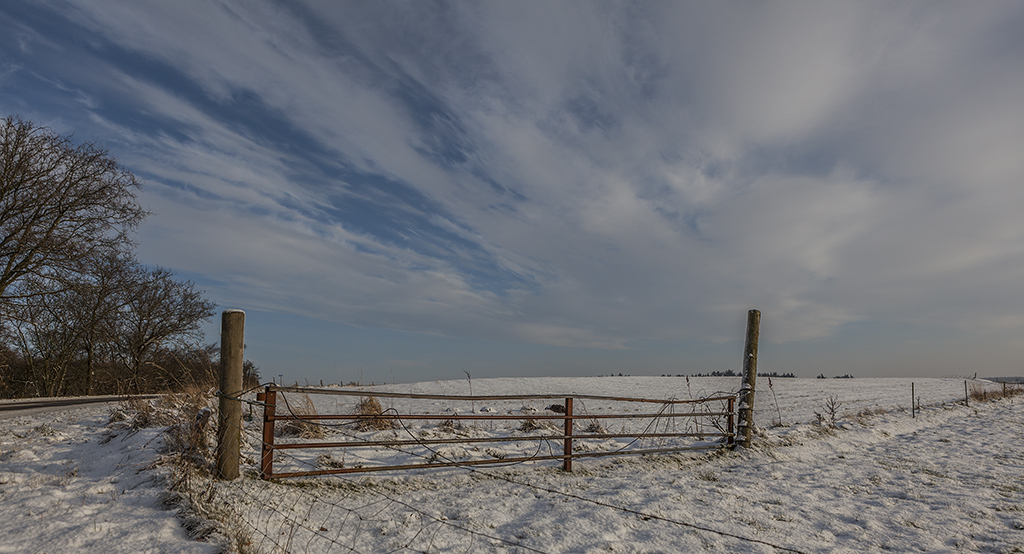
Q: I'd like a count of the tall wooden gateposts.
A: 2